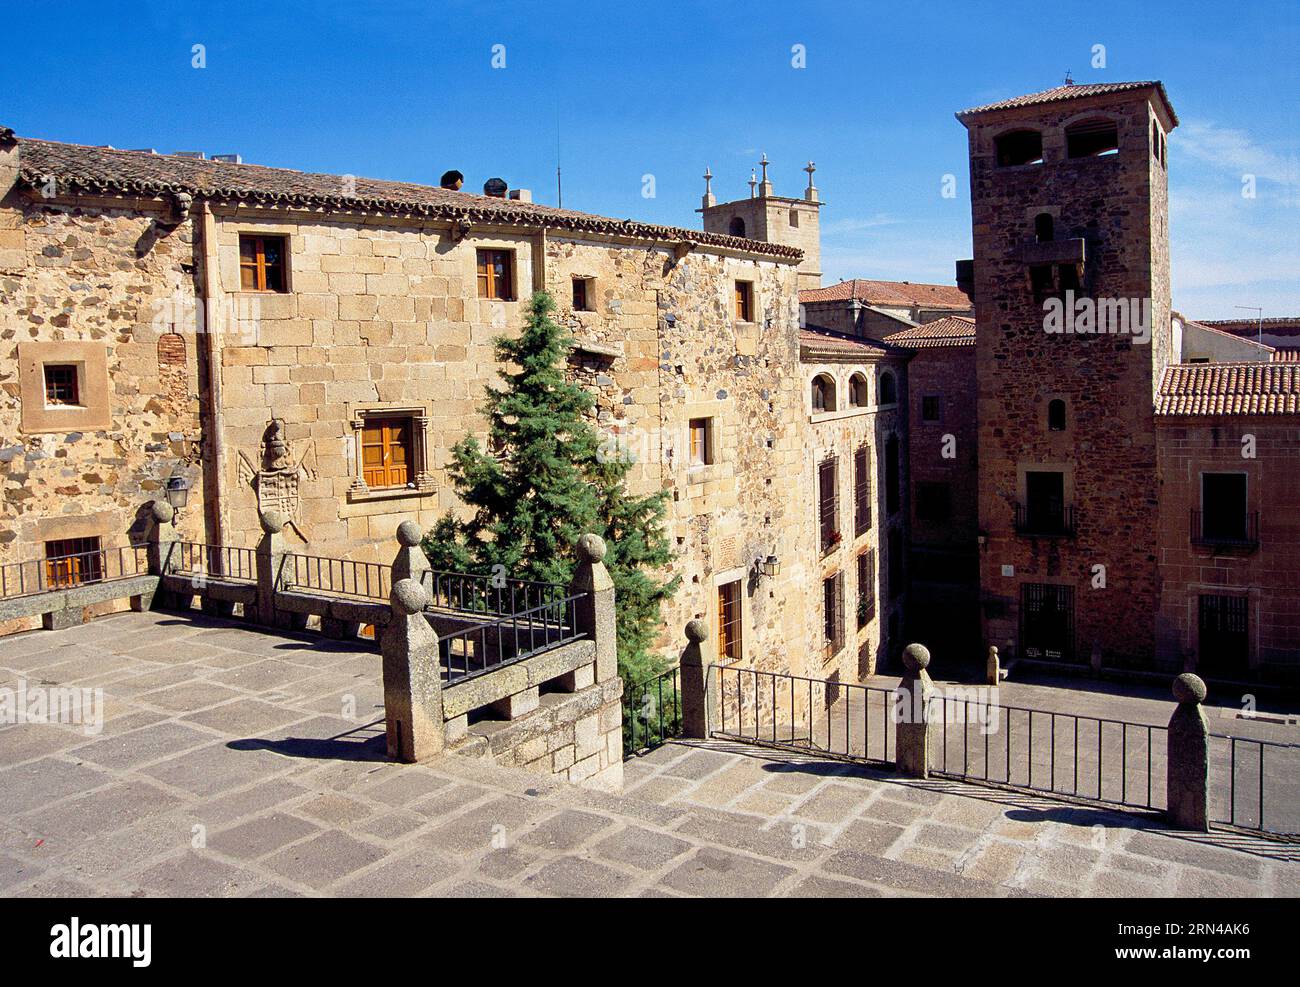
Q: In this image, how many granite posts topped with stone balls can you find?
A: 9